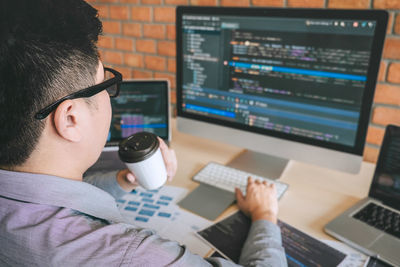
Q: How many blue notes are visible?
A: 13